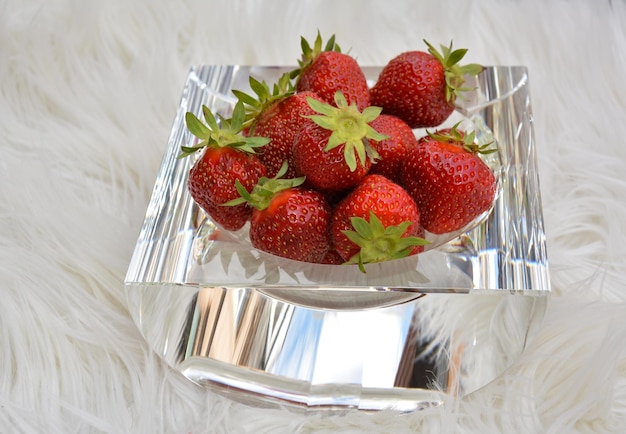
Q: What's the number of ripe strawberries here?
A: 9